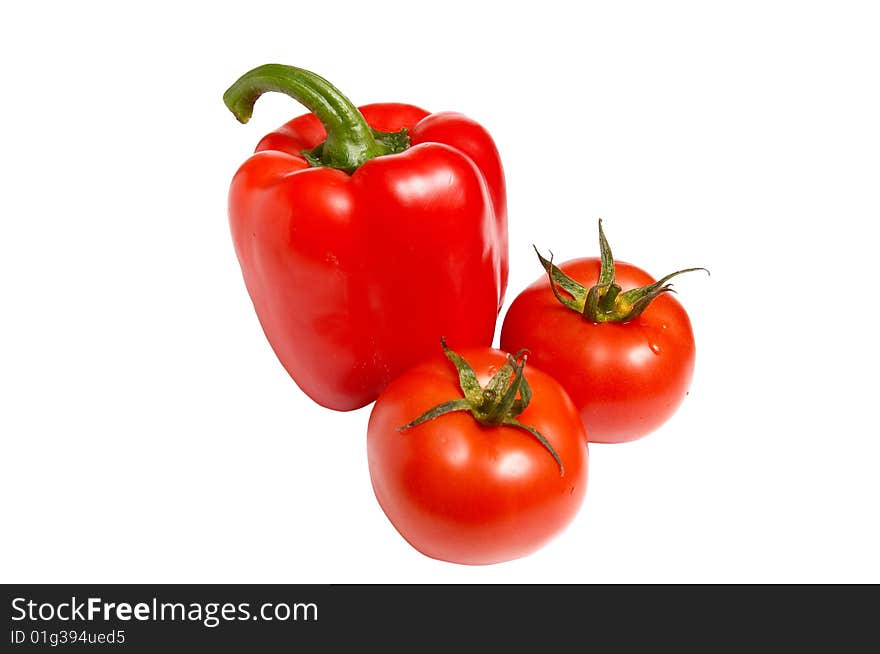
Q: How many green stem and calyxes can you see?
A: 3